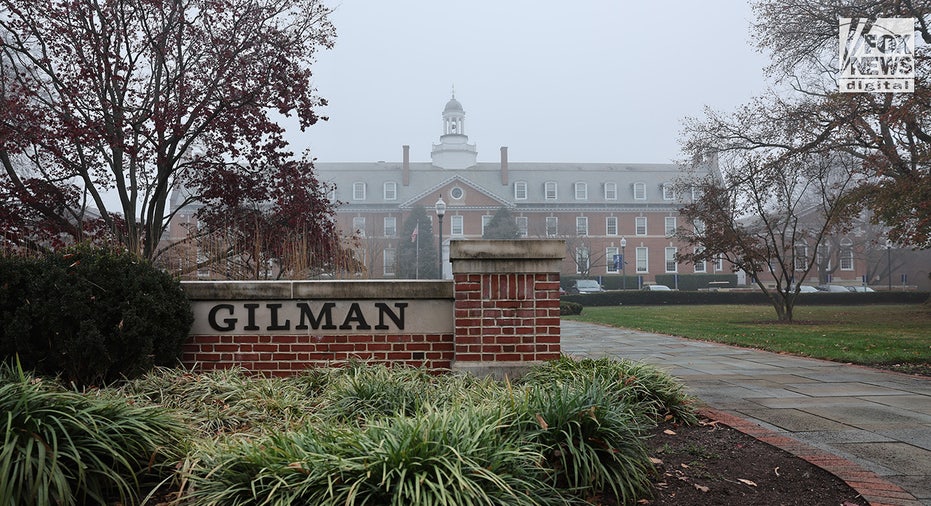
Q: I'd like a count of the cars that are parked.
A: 5